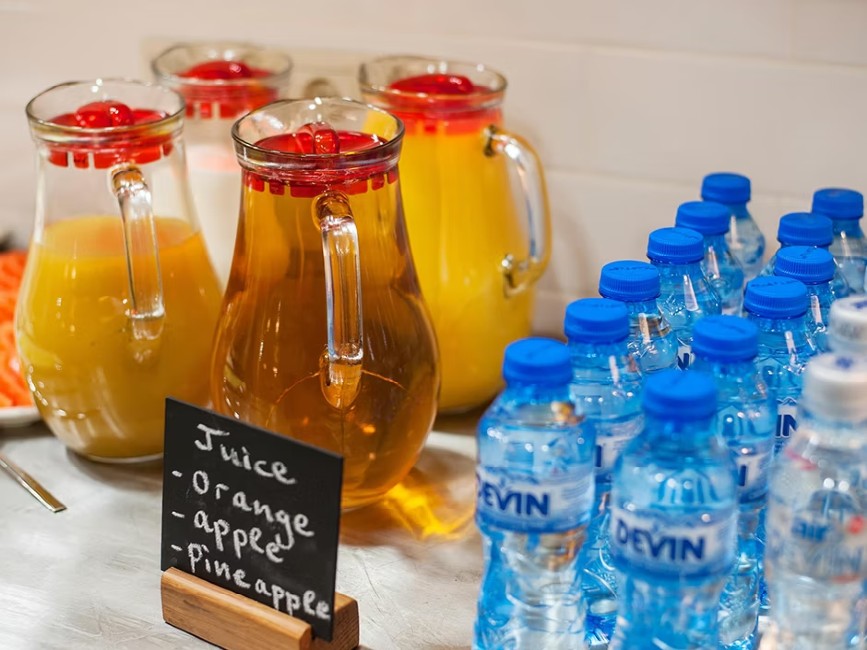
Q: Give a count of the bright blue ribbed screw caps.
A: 12